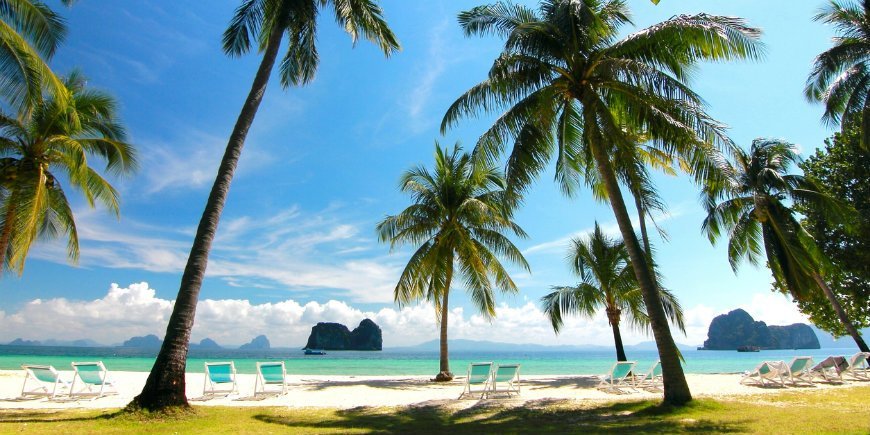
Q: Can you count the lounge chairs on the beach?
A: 12